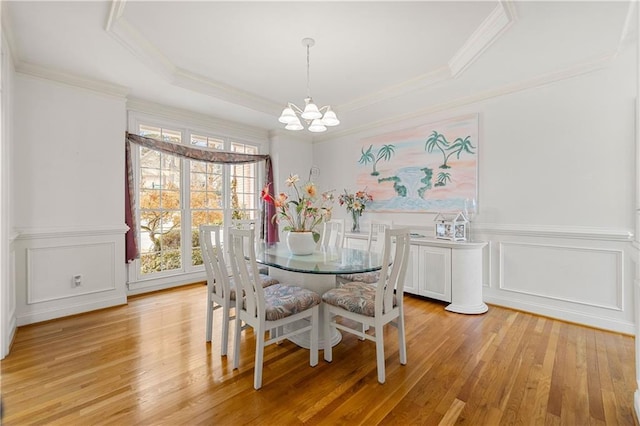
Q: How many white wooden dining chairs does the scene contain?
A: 6